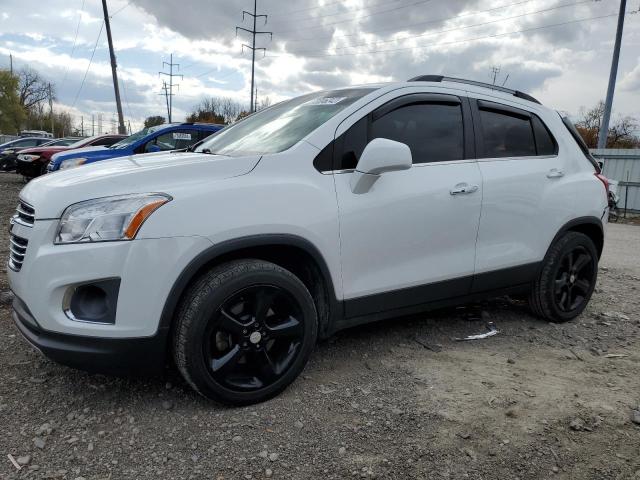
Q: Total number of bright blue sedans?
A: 1